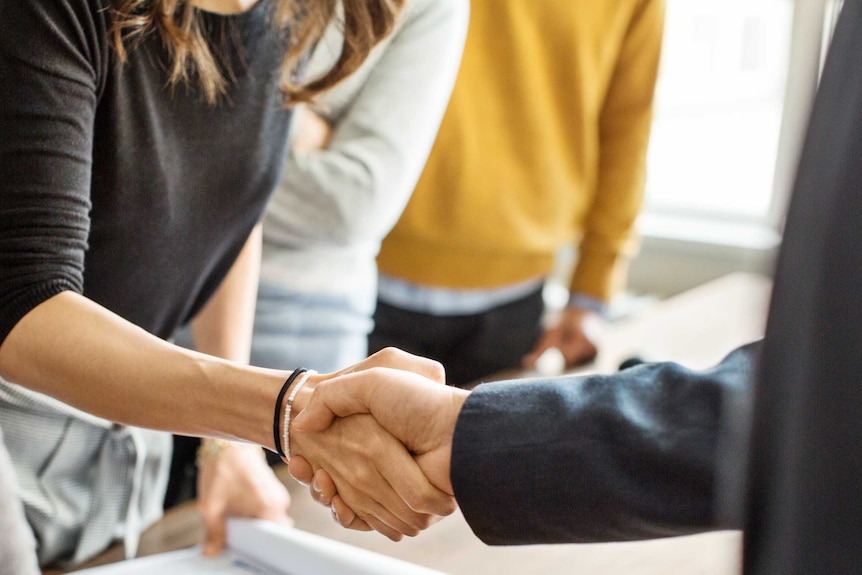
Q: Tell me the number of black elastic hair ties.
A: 1